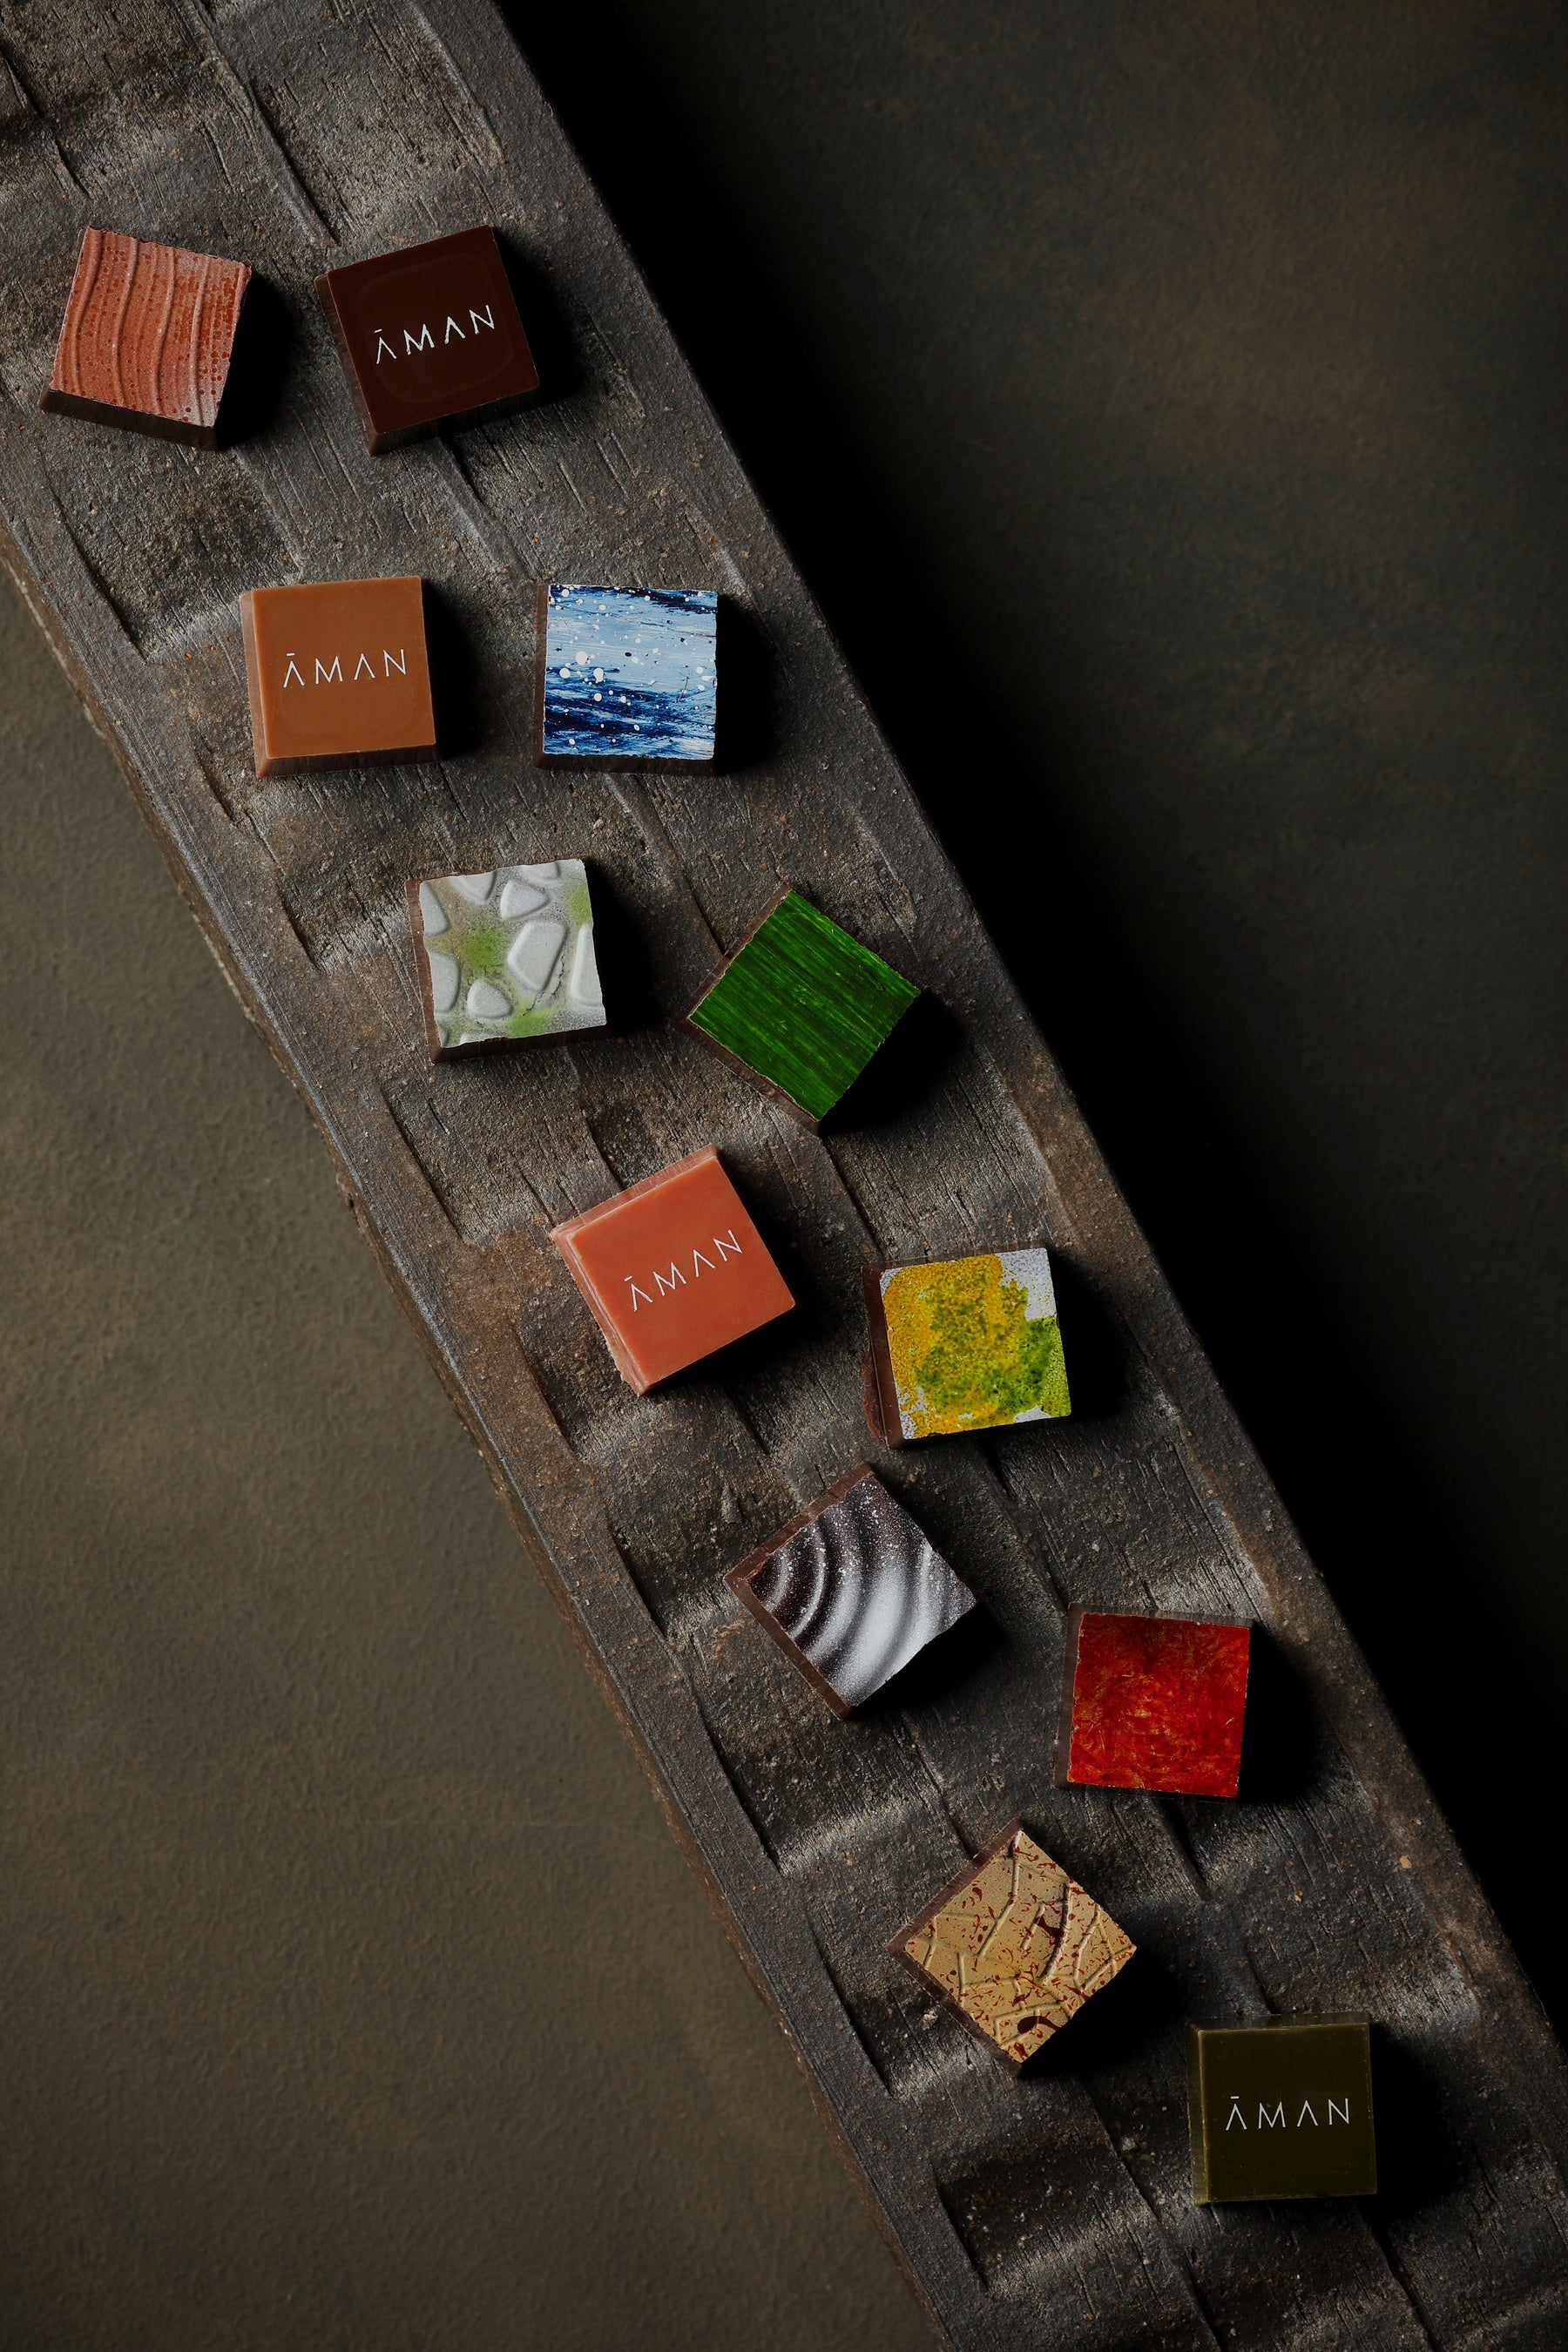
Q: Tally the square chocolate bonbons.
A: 12